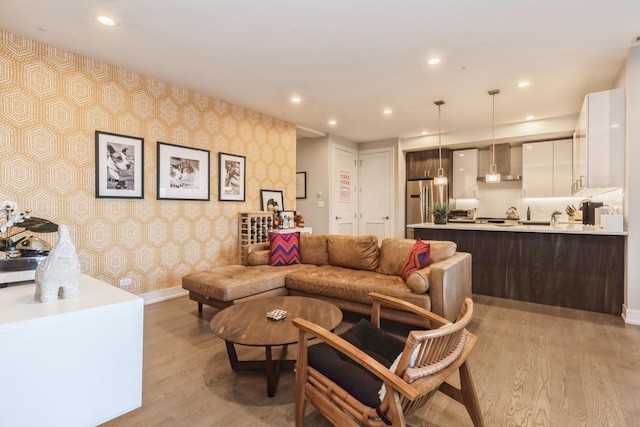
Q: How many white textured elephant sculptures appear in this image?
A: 1